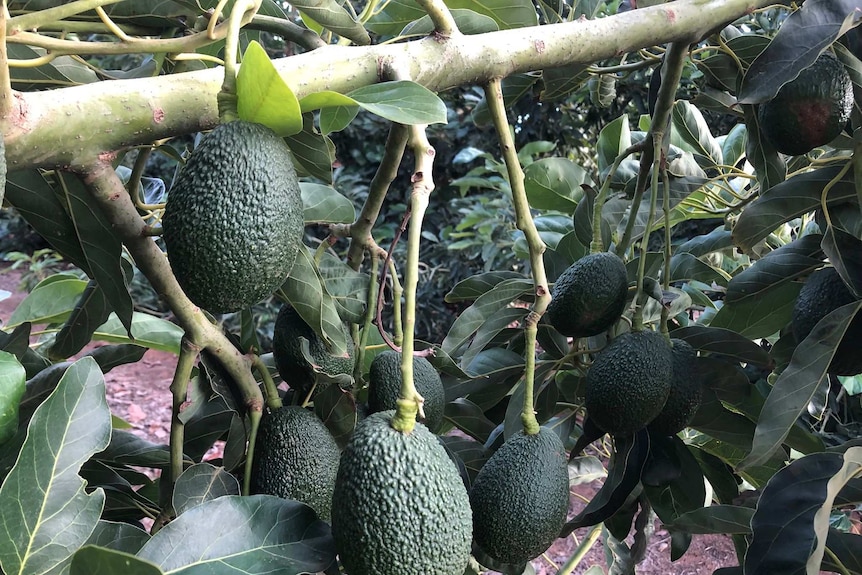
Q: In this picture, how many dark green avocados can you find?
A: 11